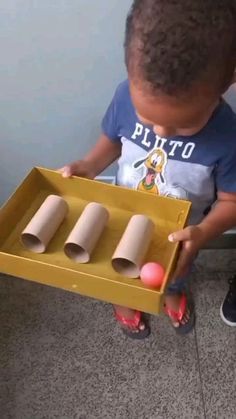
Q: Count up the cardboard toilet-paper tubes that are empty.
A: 3